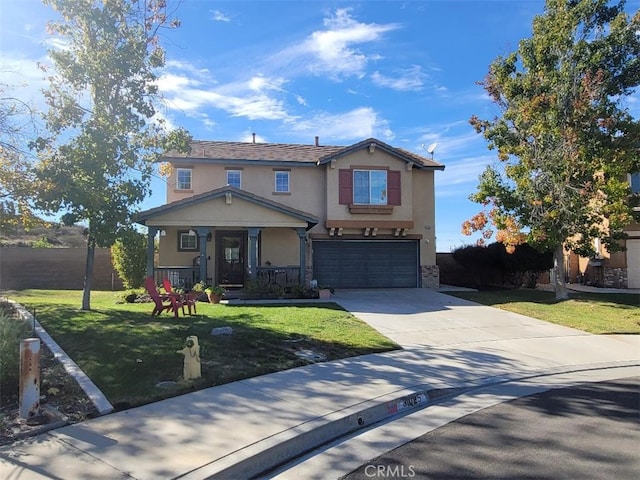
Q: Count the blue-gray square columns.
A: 4